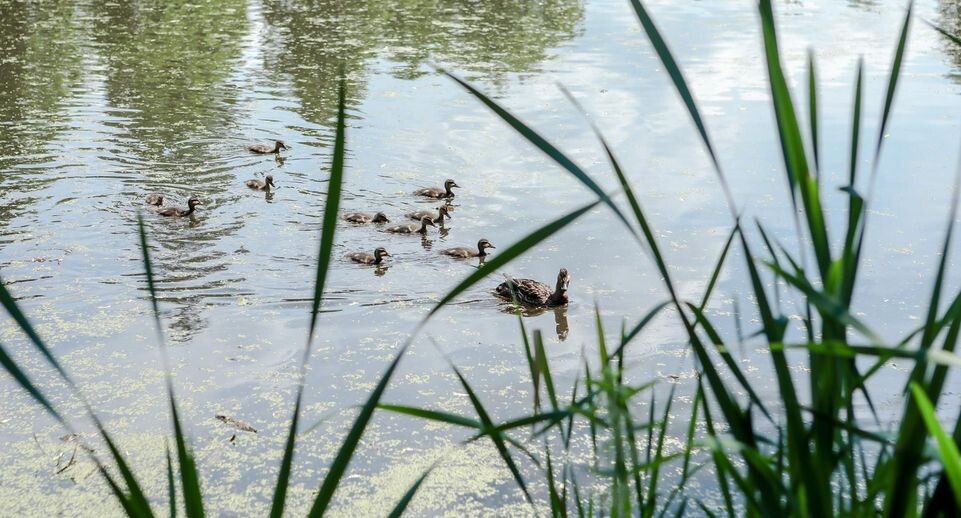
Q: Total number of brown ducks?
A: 11